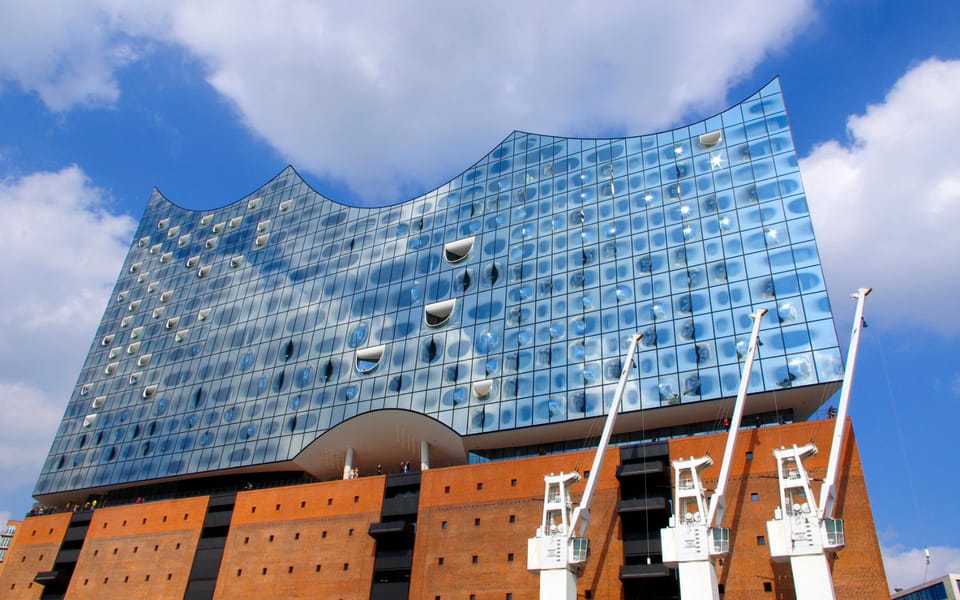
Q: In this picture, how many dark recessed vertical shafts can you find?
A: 4